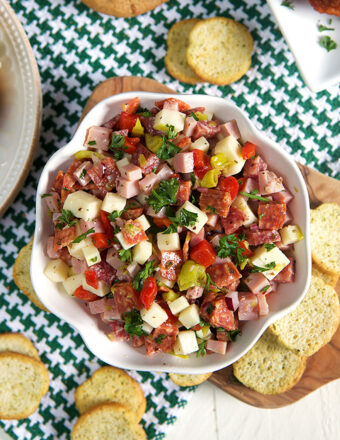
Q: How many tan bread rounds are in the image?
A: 12